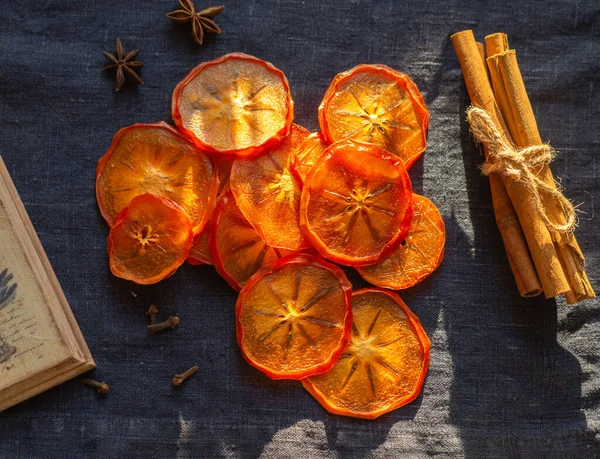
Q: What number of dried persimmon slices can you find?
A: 12